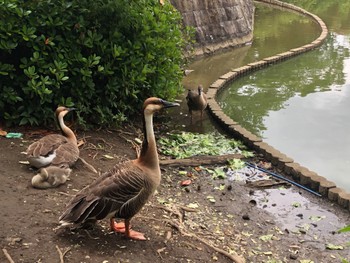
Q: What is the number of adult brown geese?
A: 3